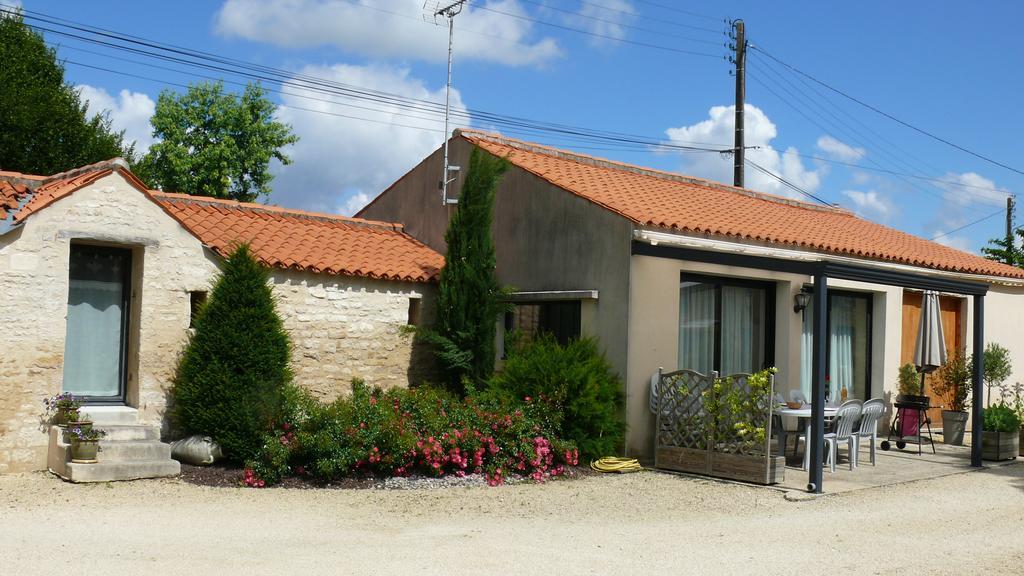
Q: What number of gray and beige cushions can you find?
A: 0